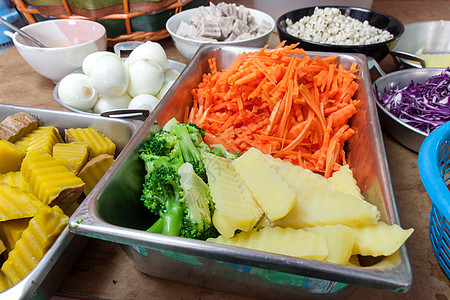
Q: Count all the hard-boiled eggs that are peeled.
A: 8